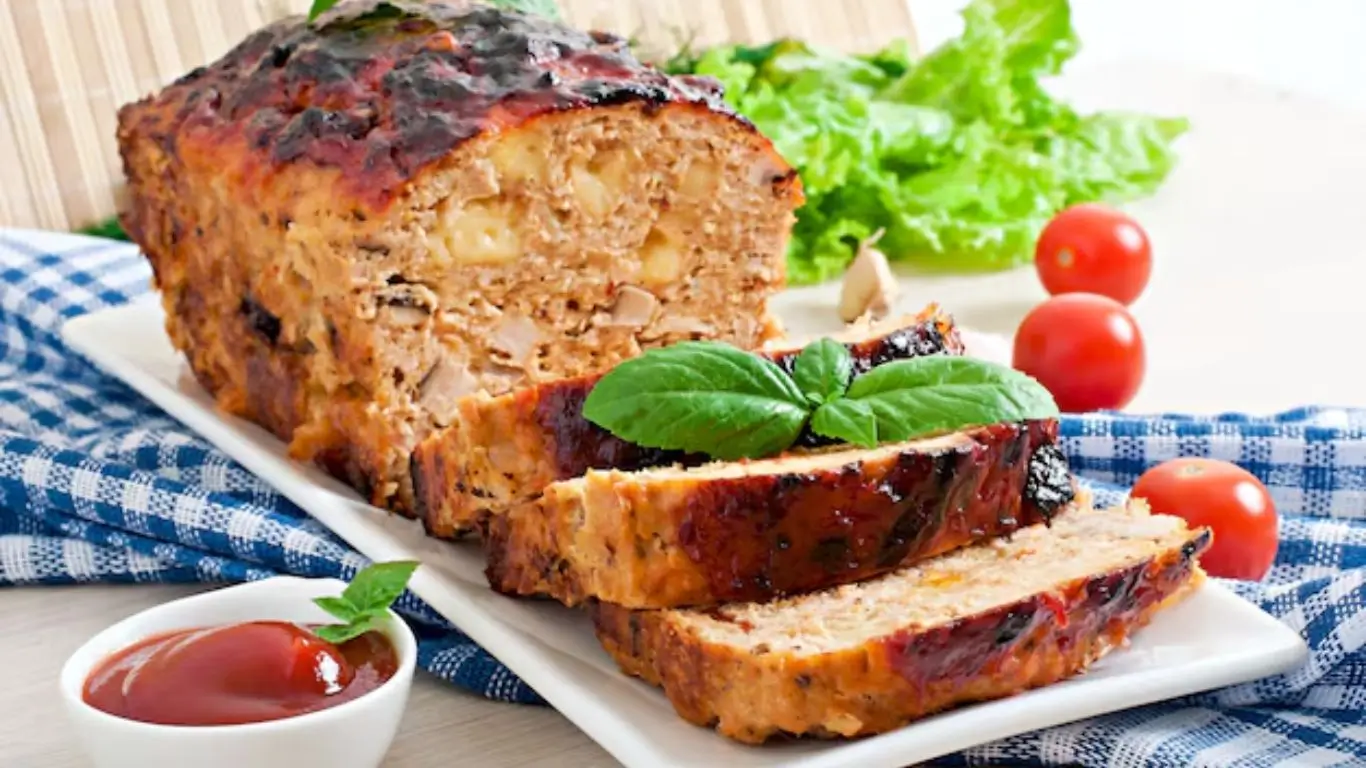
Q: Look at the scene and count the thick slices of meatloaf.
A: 3